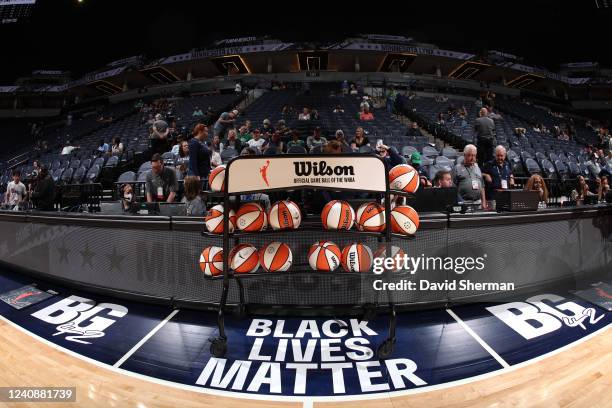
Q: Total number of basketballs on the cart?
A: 14